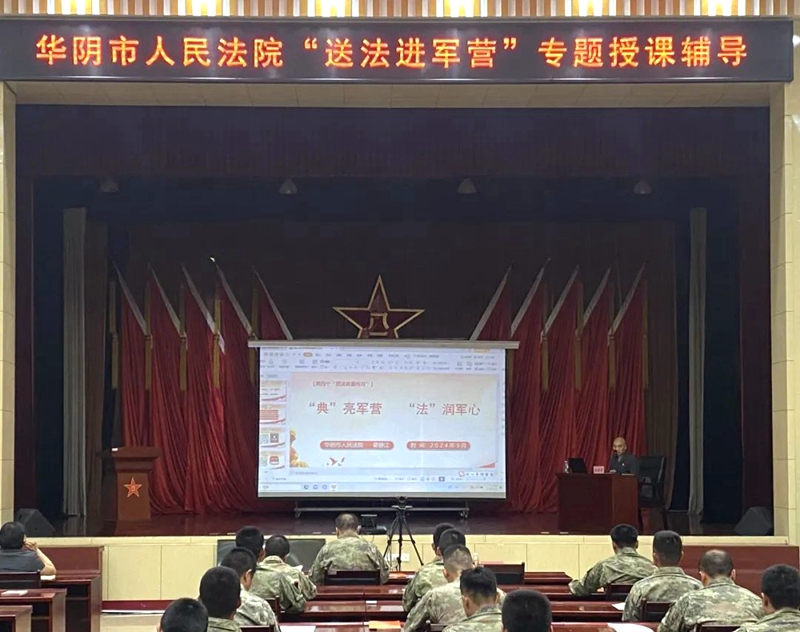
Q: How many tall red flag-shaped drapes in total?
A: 10